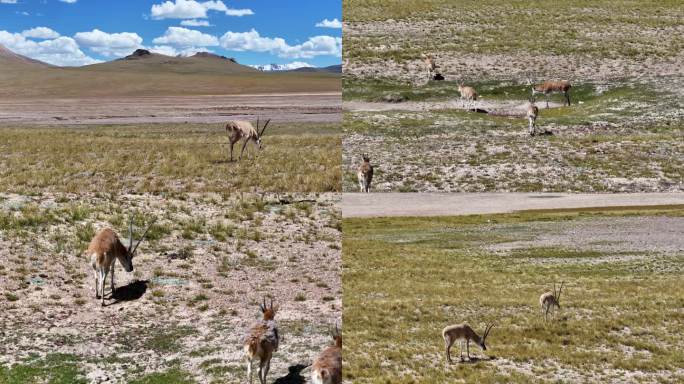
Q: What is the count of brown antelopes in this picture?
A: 11